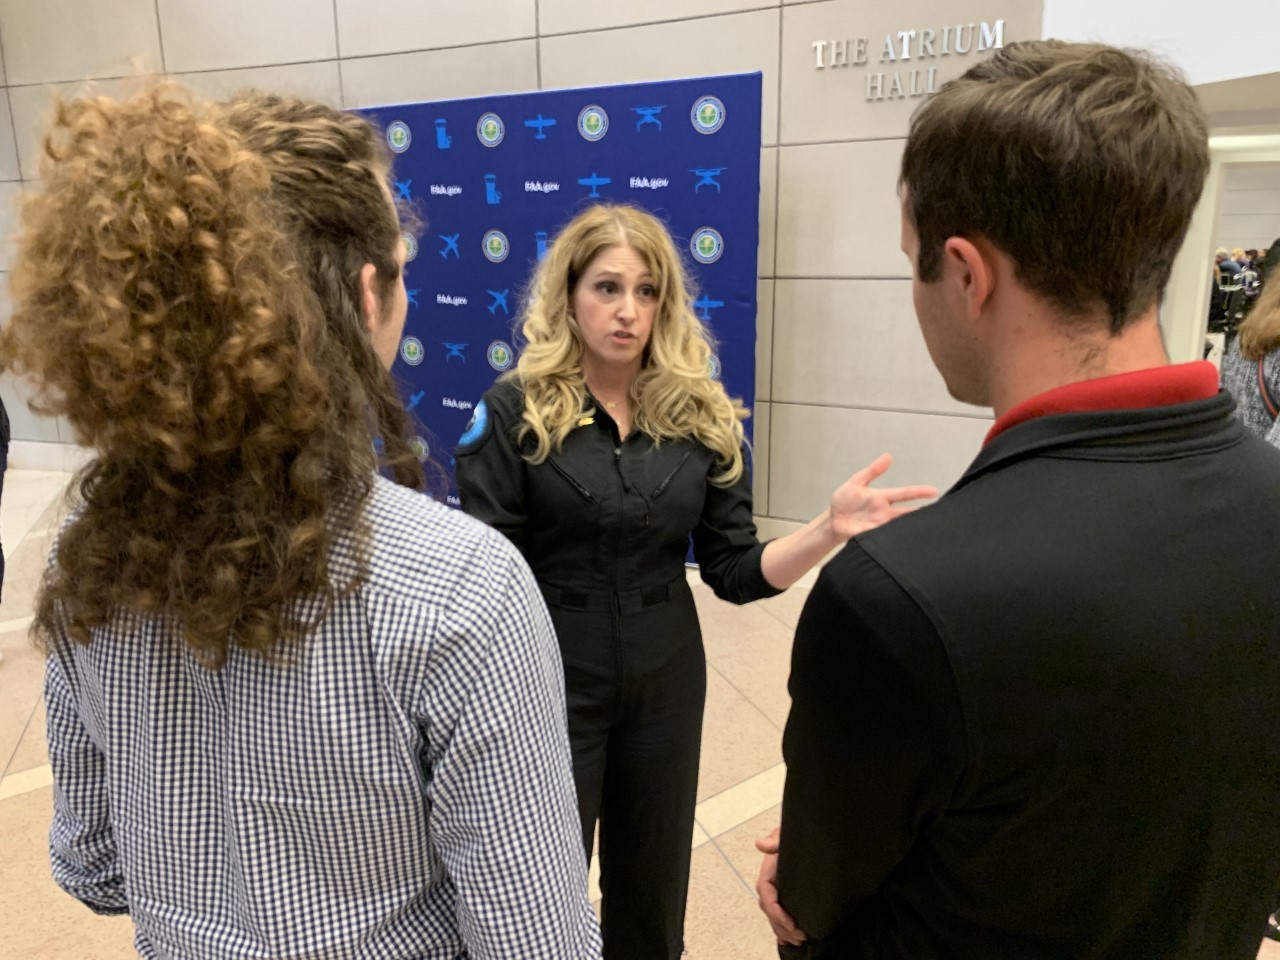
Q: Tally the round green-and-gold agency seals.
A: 11